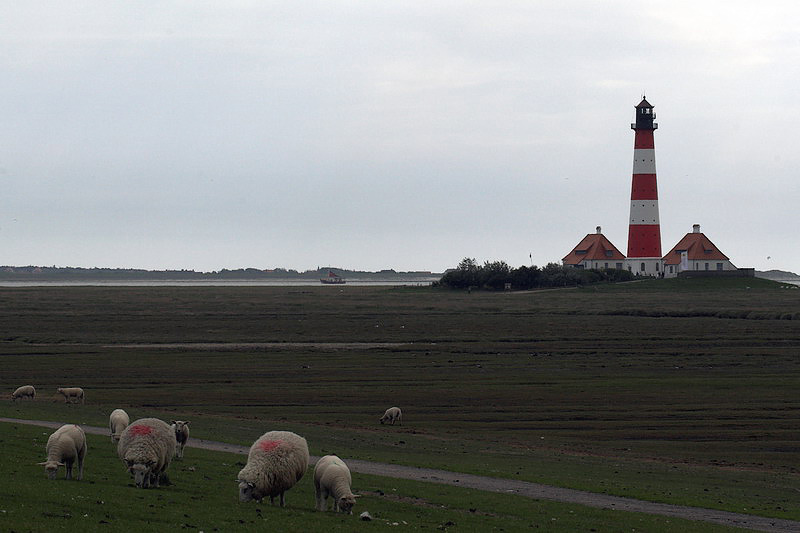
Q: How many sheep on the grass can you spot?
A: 9